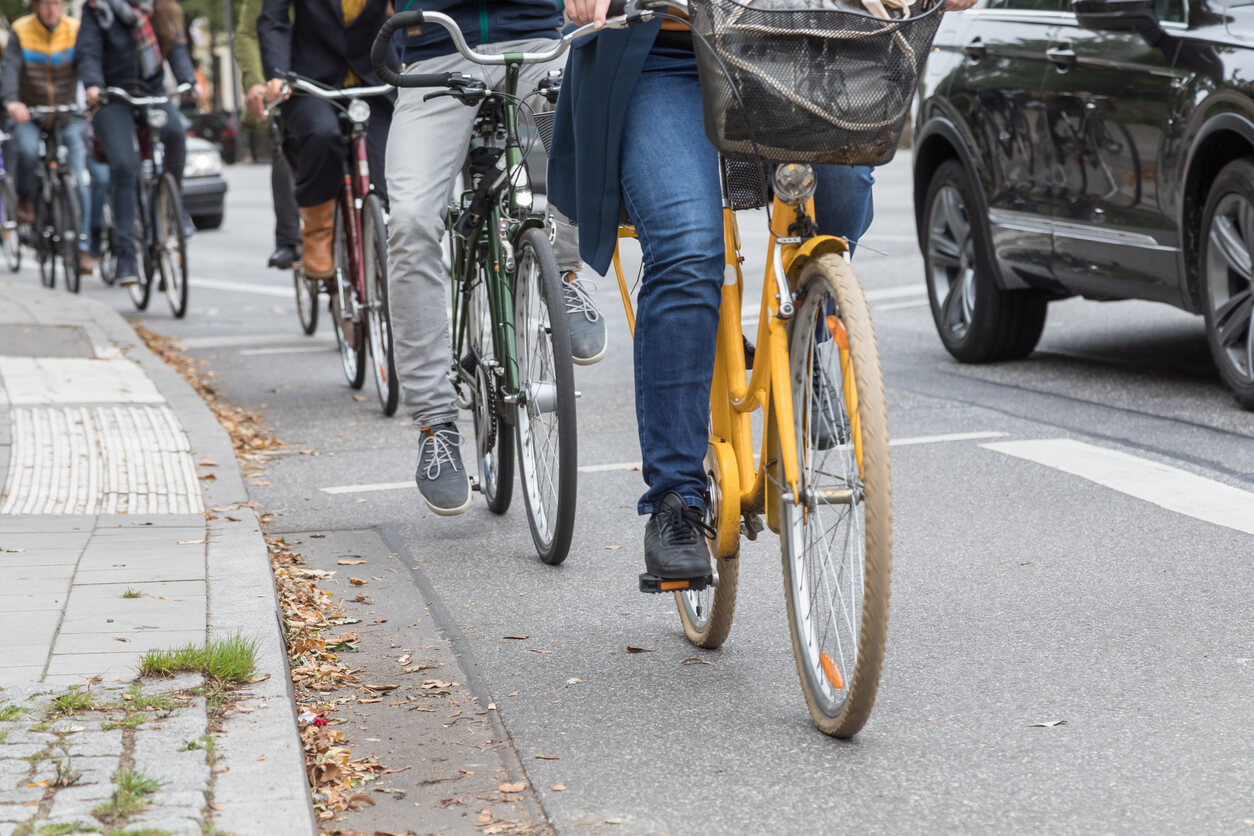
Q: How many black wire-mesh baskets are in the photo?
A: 2